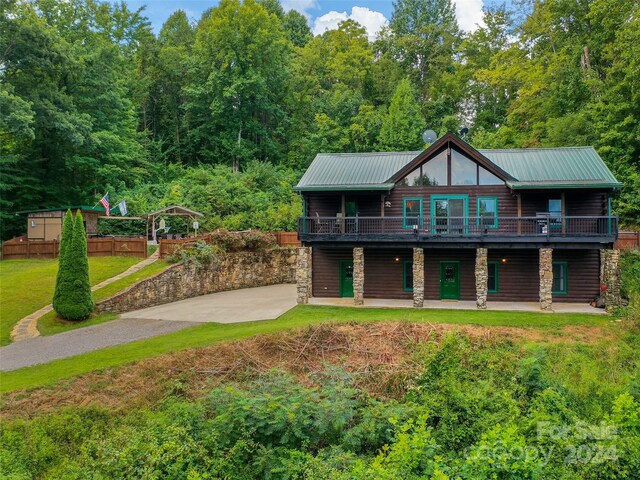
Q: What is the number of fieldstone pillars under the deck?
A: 6